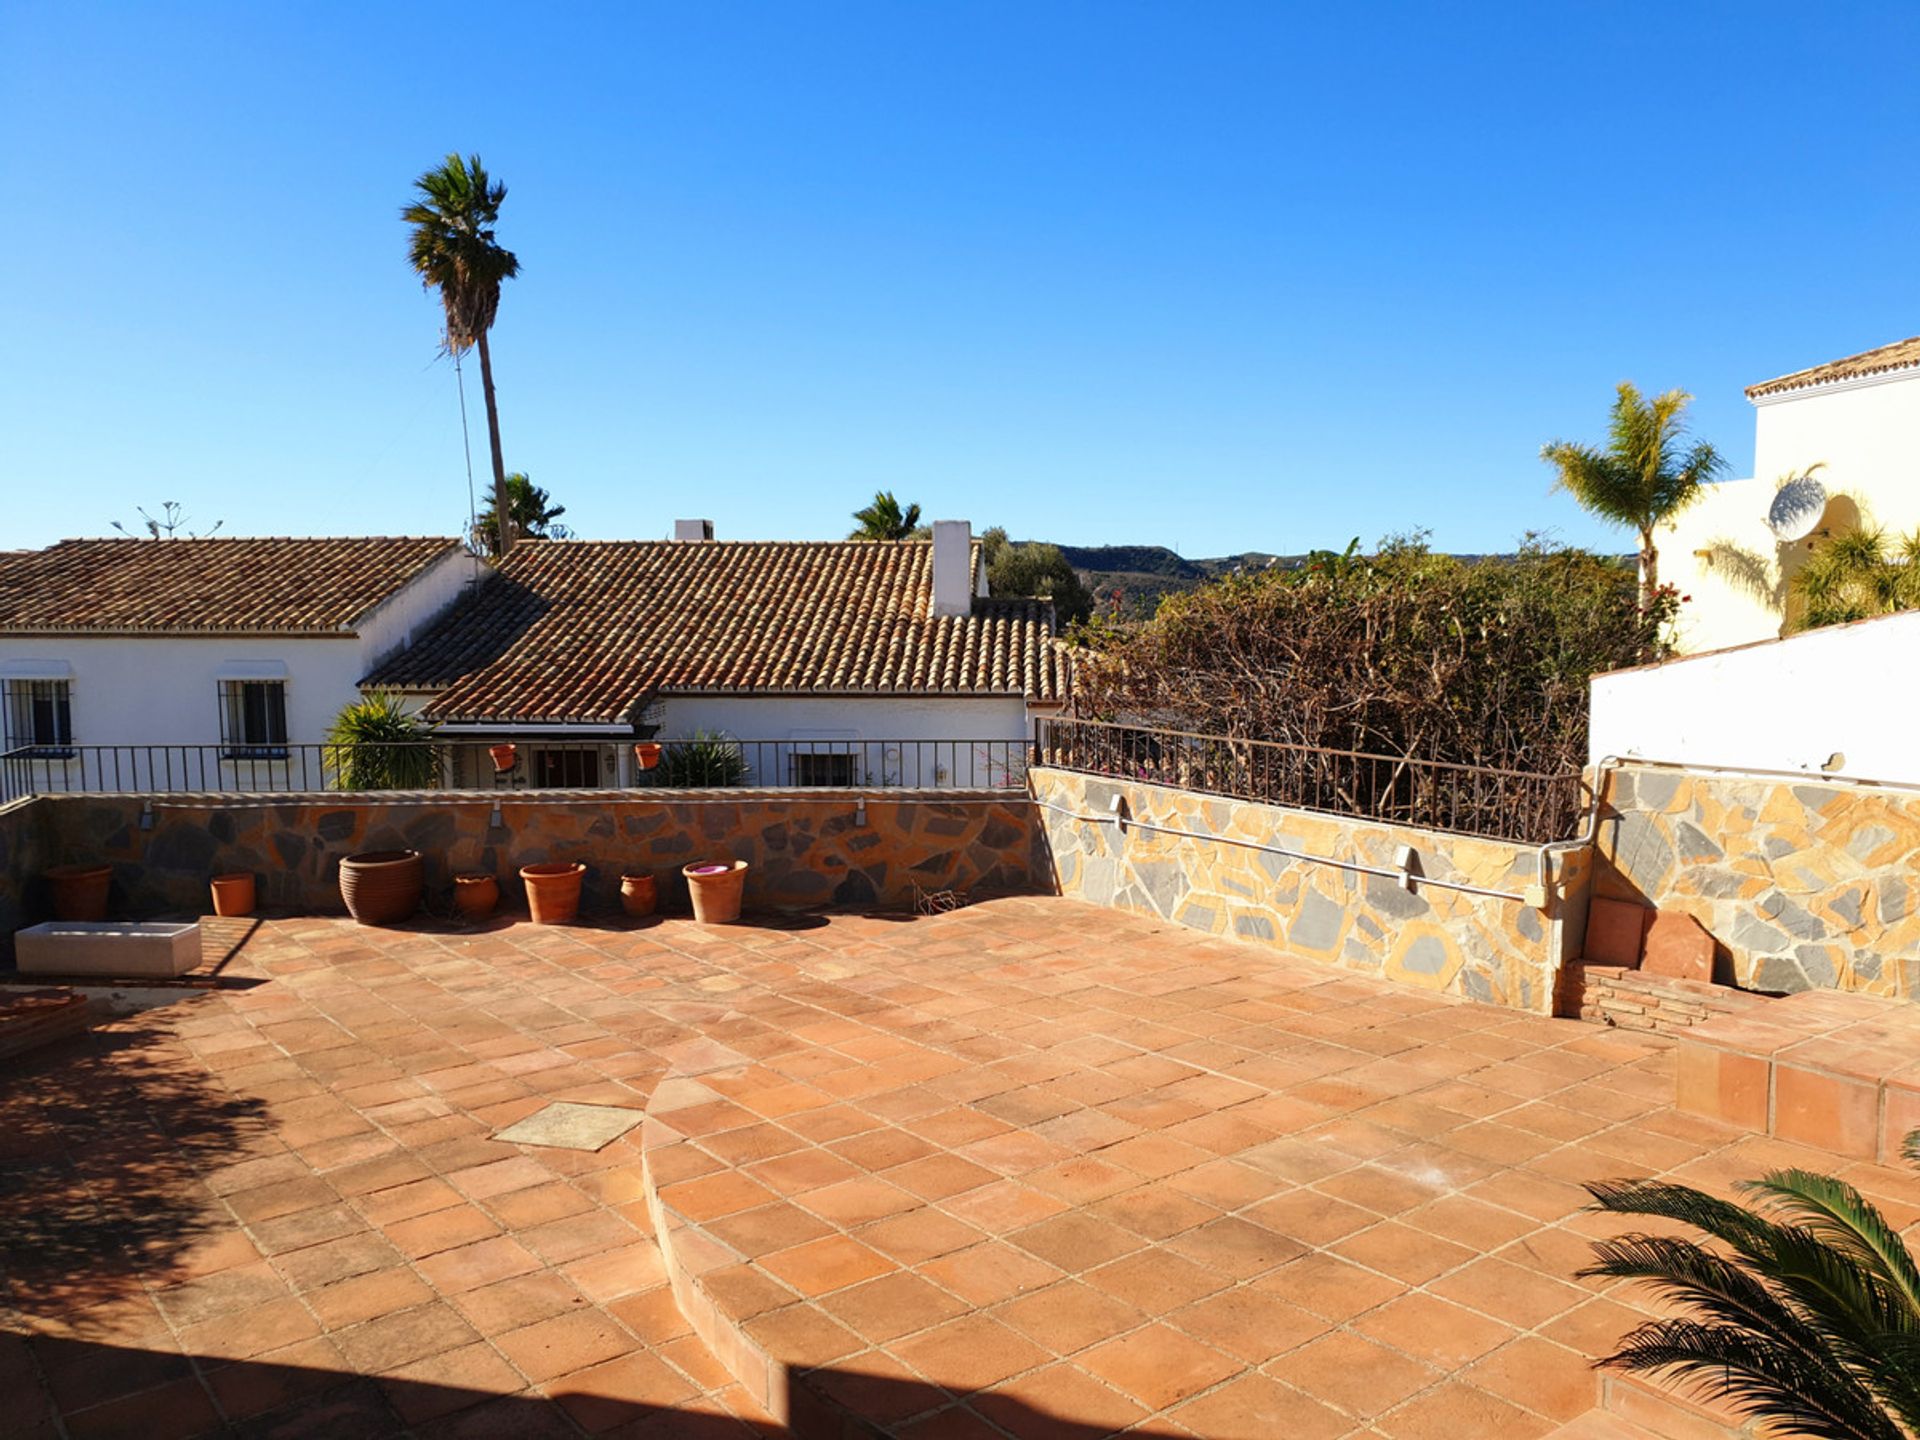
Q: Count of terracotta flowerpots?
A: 9